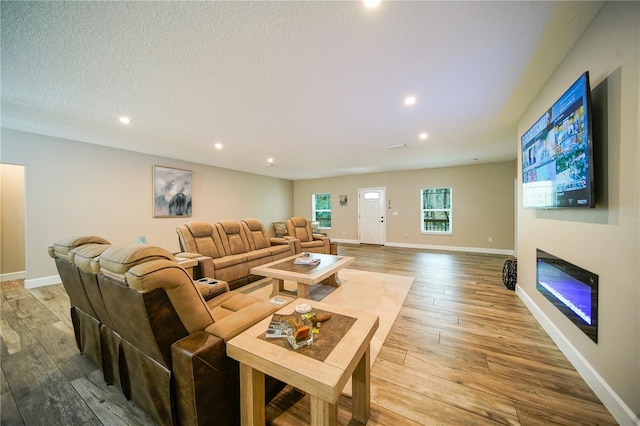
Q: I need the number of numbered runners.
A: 0